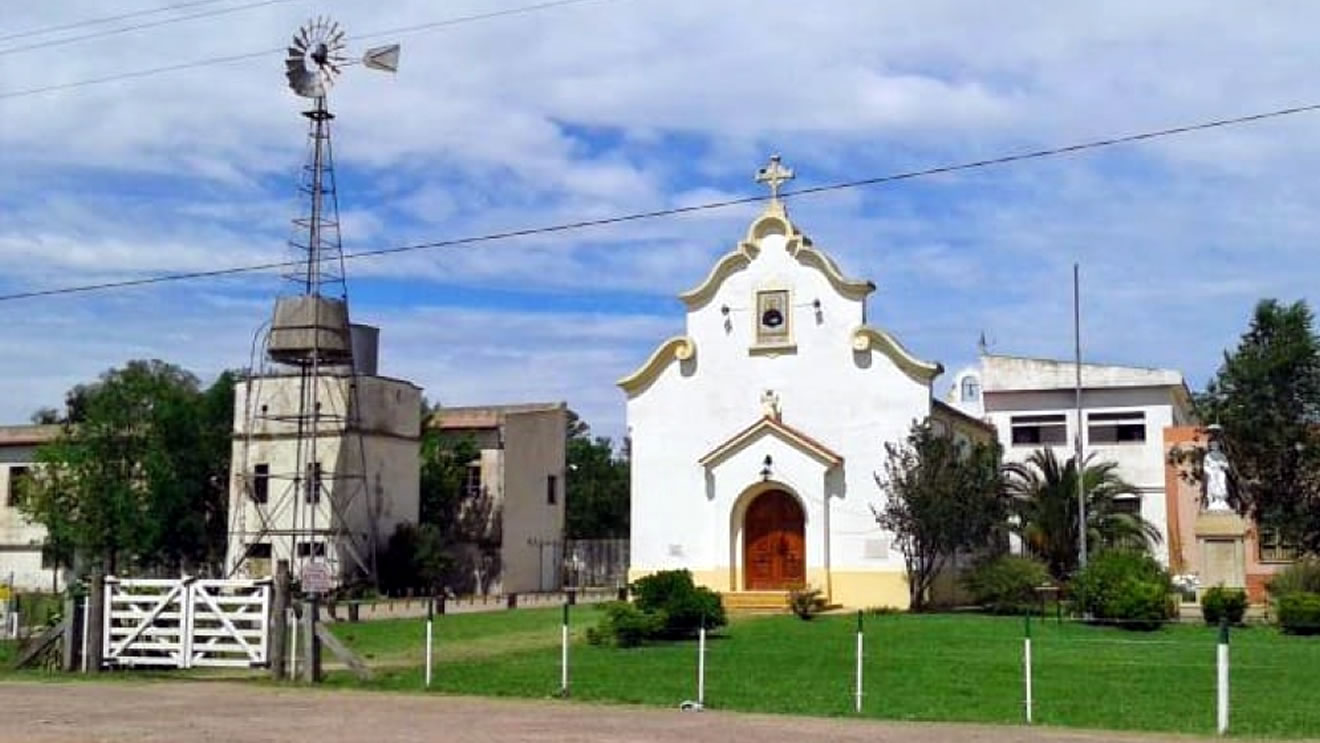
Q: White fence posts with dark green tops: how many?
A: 6